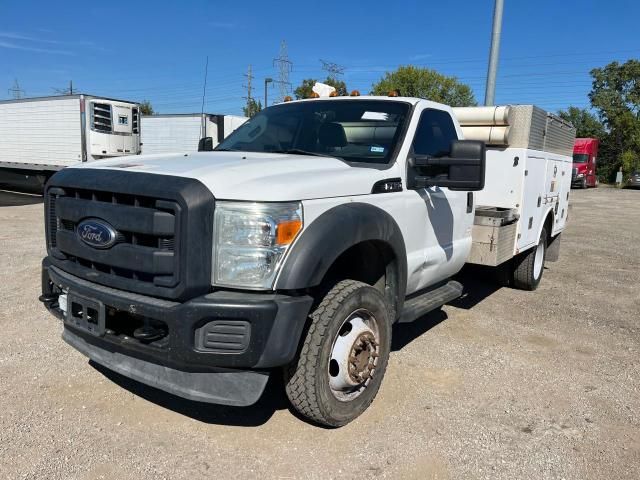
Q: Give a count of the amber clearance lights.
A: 5